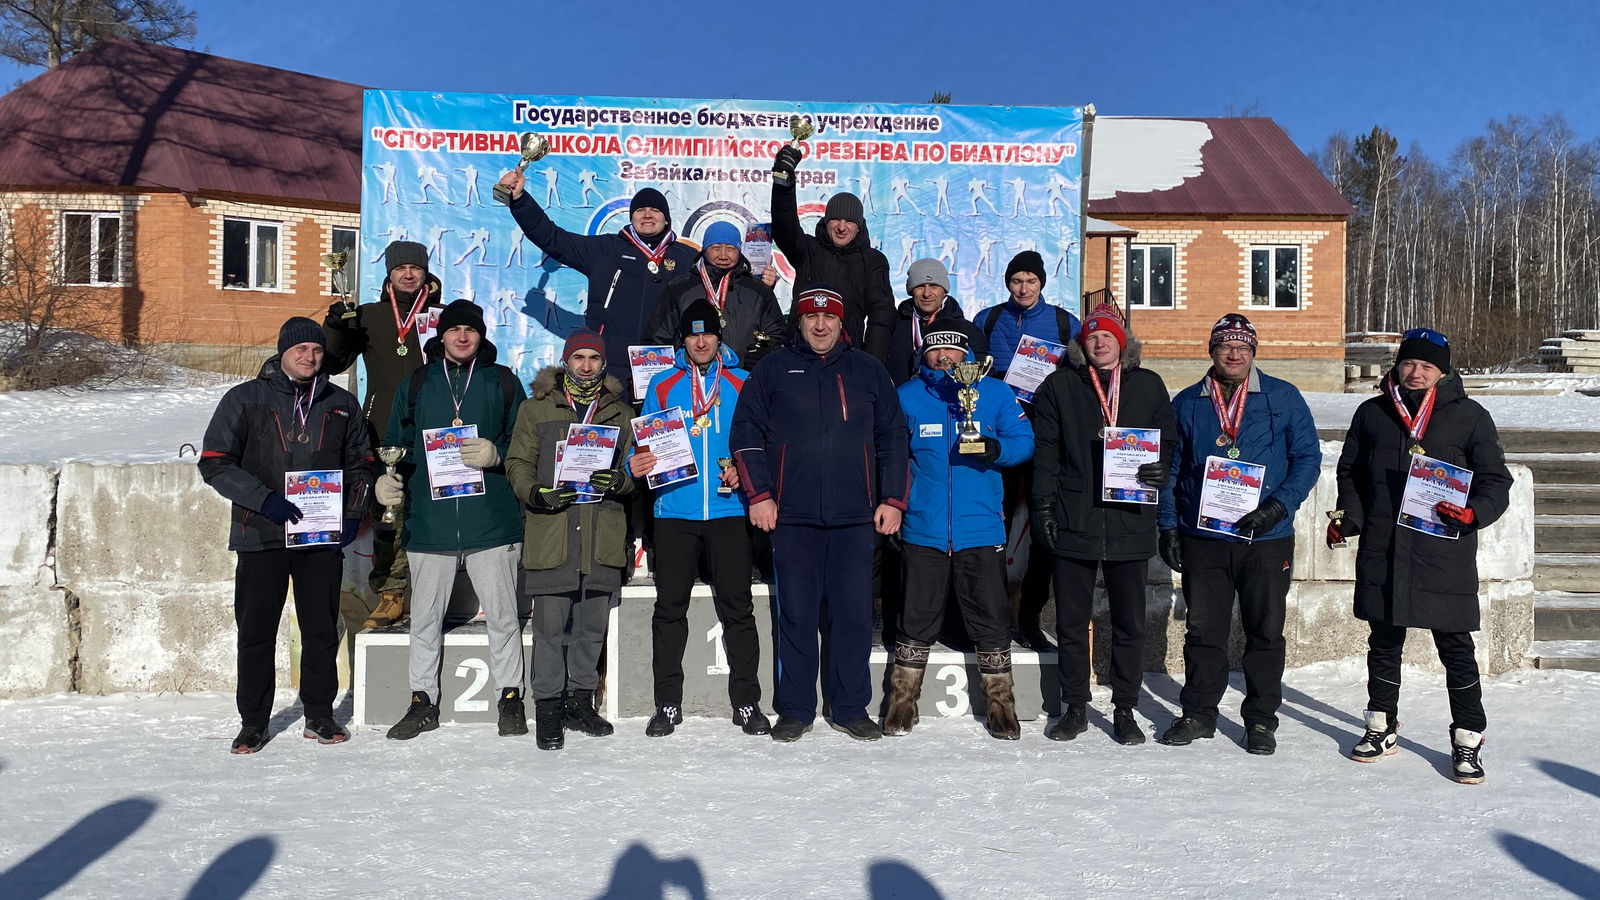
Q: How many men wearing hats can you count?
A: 15